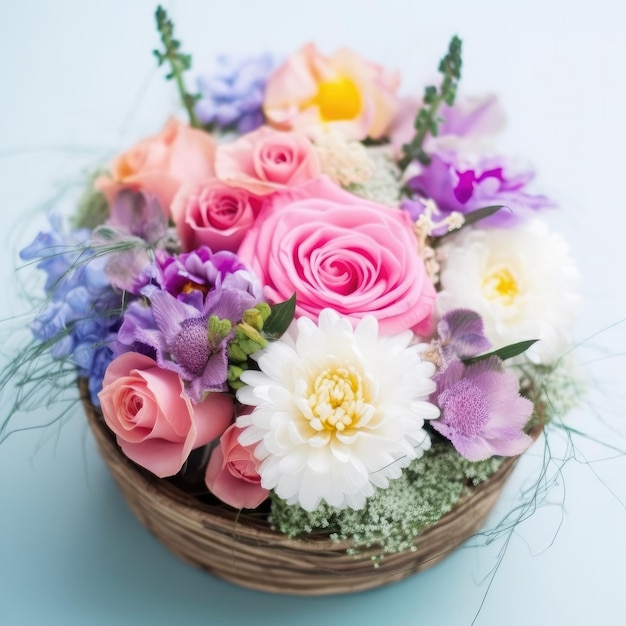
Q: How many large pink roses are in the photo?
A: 1